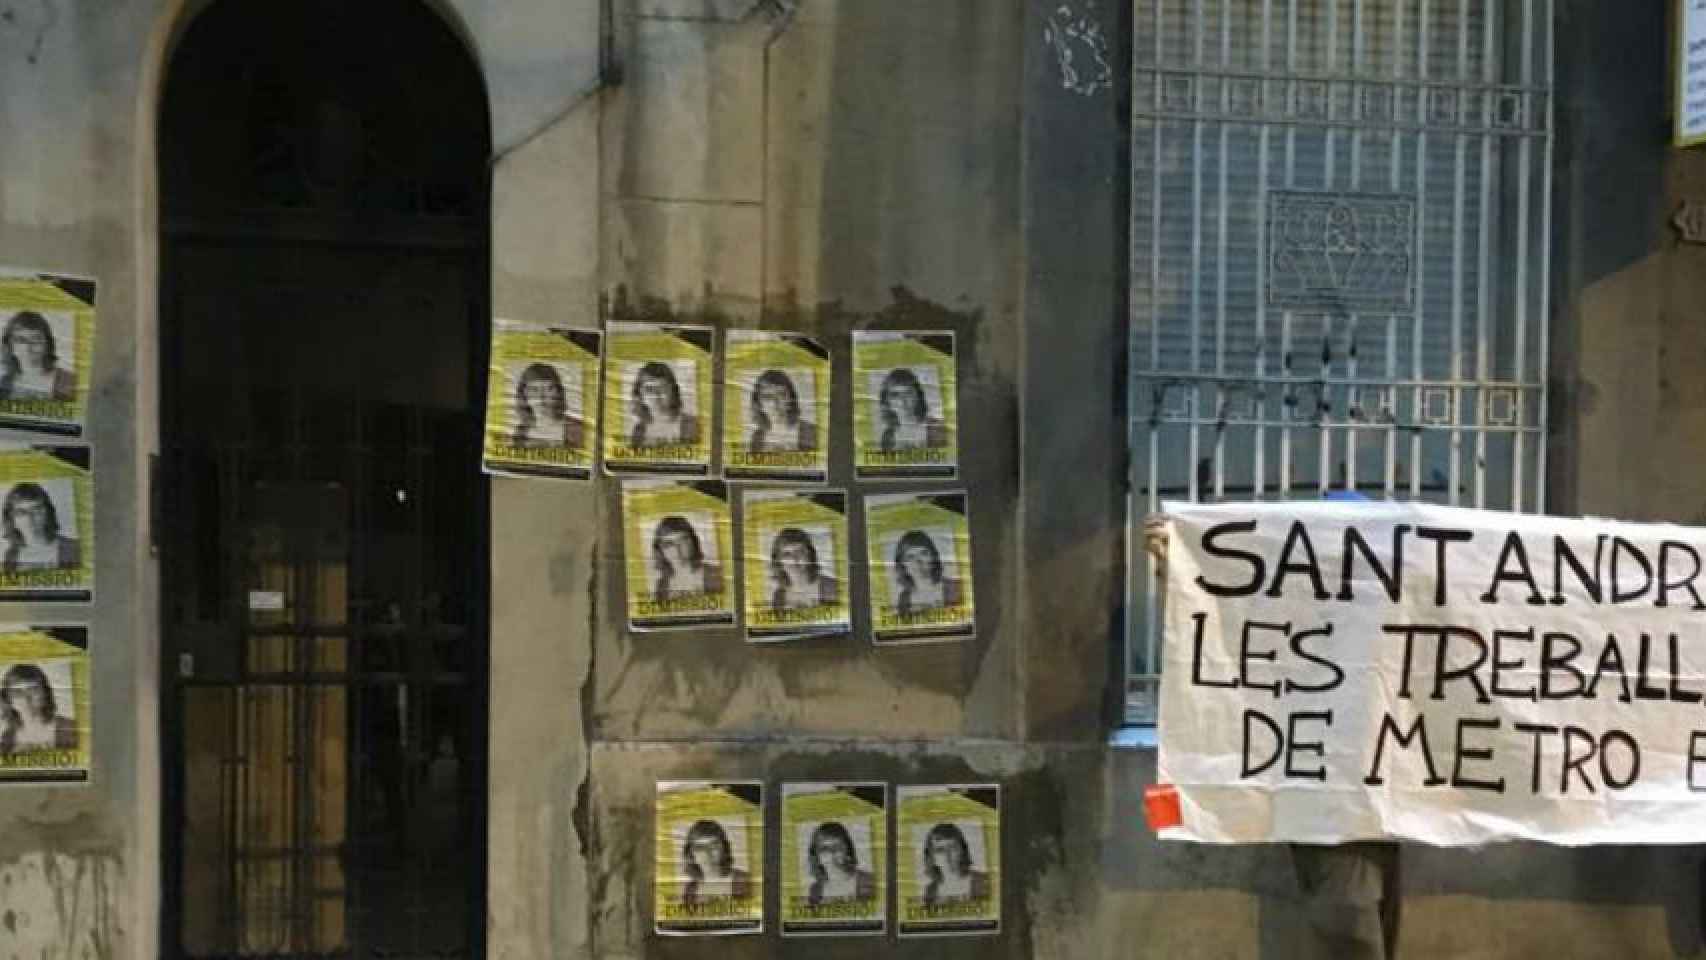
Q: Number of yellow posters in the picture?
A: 13